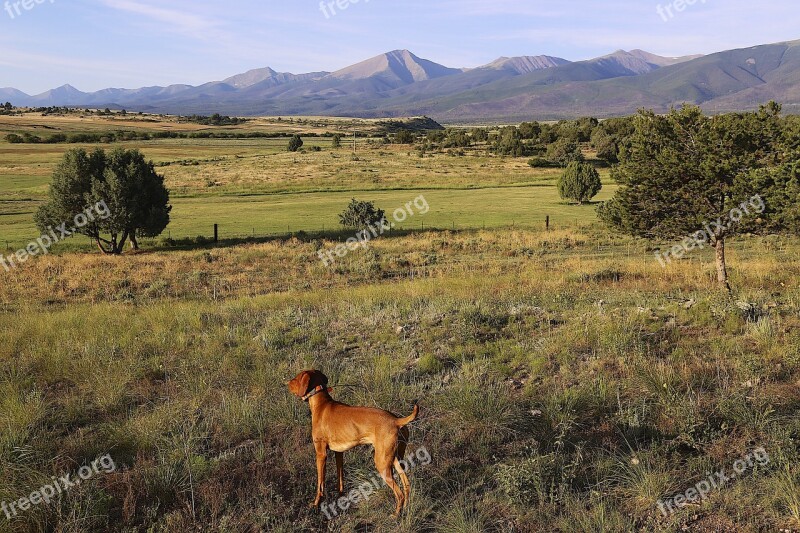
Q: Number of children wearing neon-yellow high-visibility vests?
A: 0